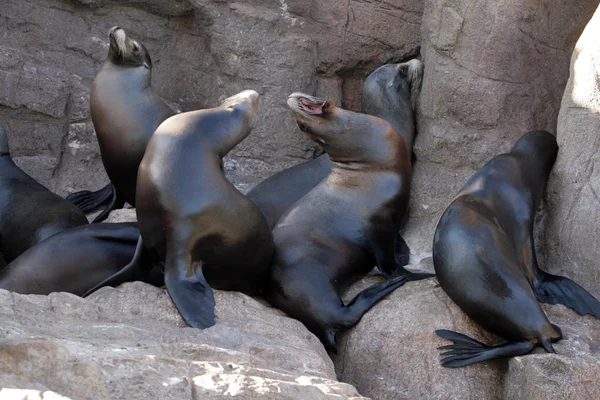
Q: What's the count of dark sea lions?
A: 7